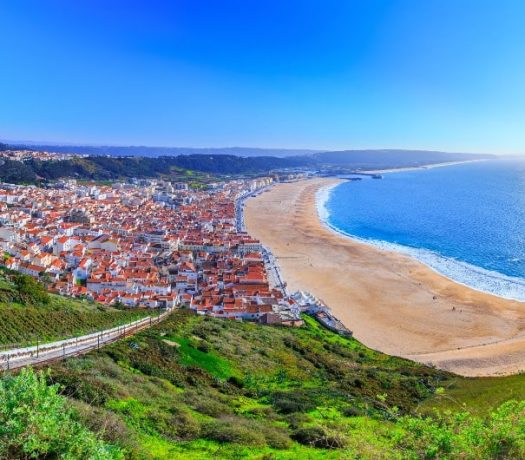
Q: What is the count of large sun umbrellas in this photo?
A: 0